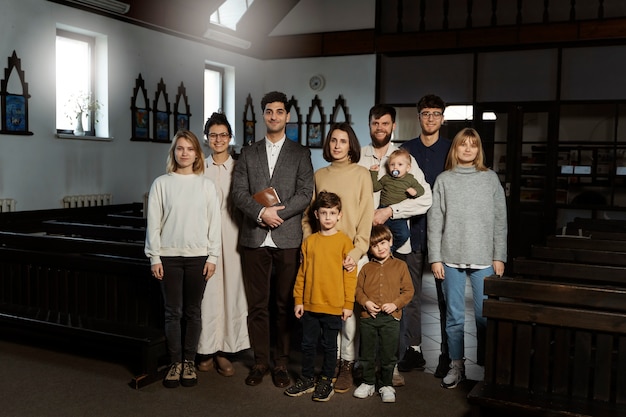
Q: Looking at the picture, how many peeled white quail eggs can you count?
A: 0